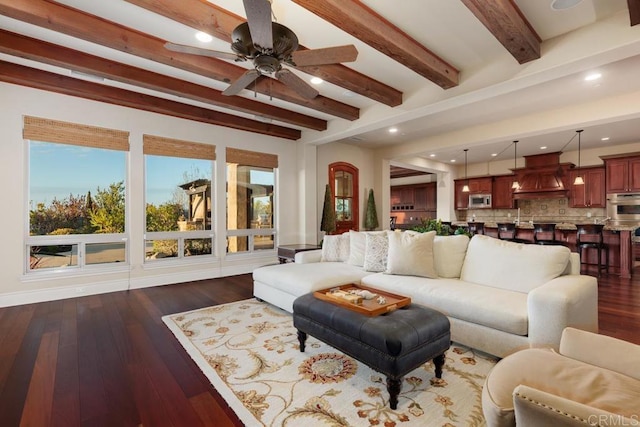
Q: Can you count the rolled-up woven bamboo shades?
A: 3